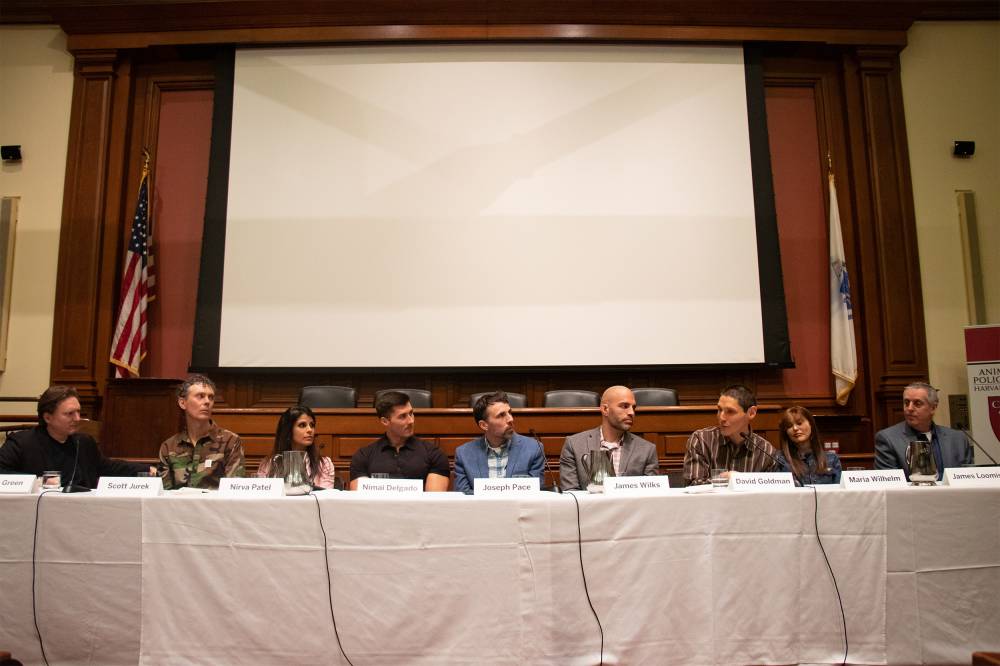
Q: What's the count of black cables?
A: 4